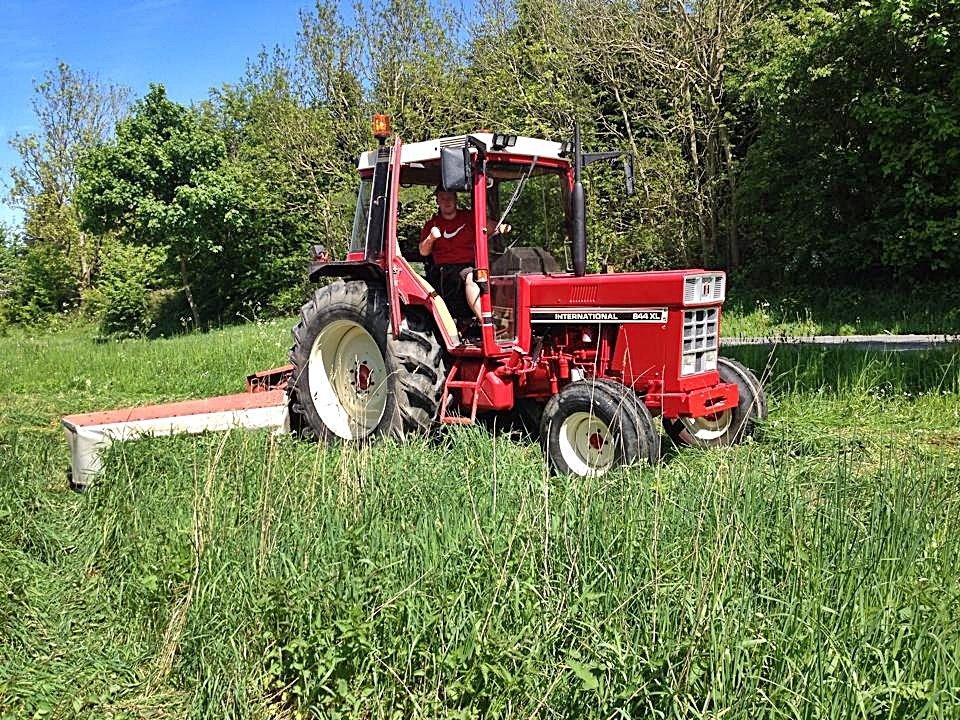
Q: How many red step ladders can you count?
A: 1